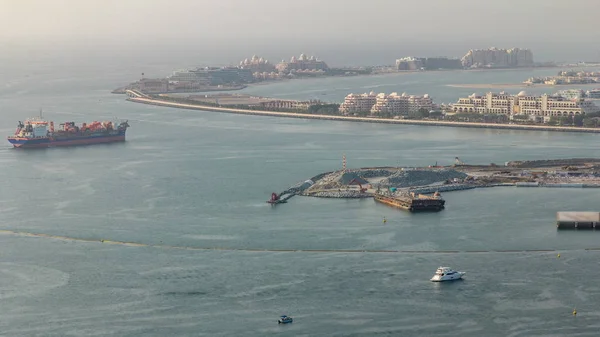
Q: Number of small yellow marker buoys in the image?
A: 3